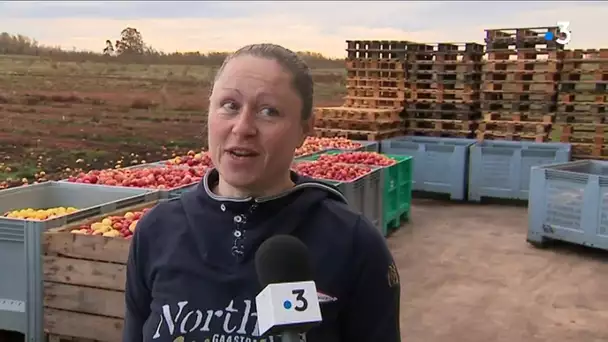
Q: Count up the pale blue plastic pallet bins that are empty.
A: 3